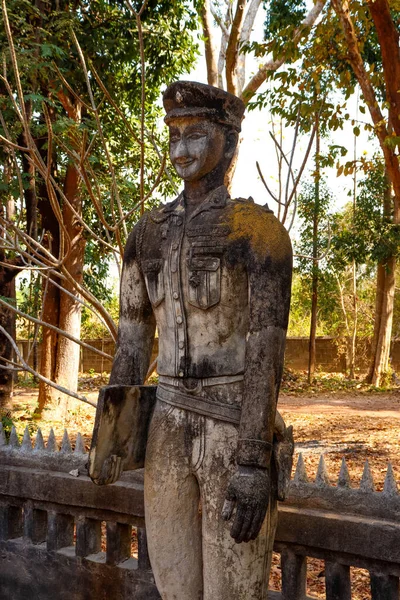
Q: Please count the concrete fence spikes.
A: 12